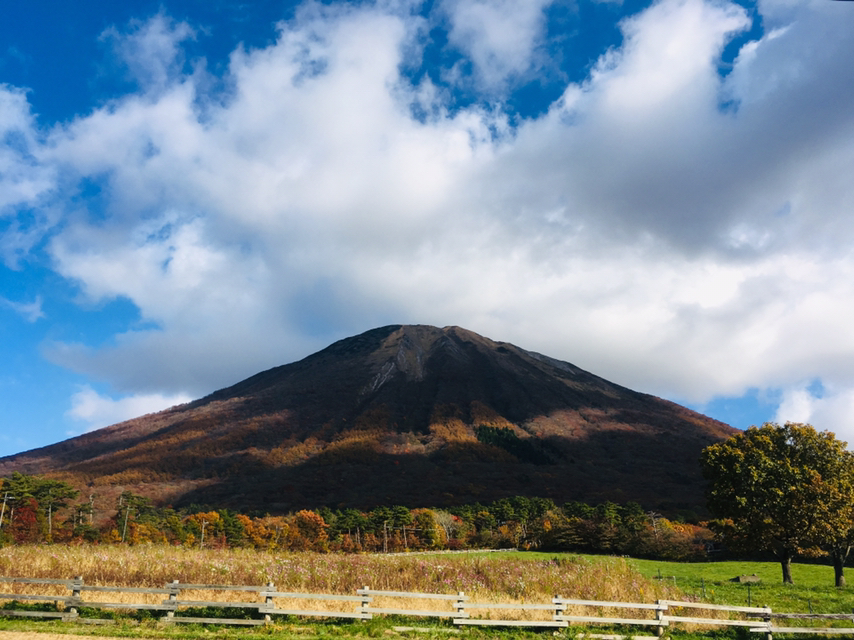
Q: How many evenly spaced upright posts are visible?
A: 8